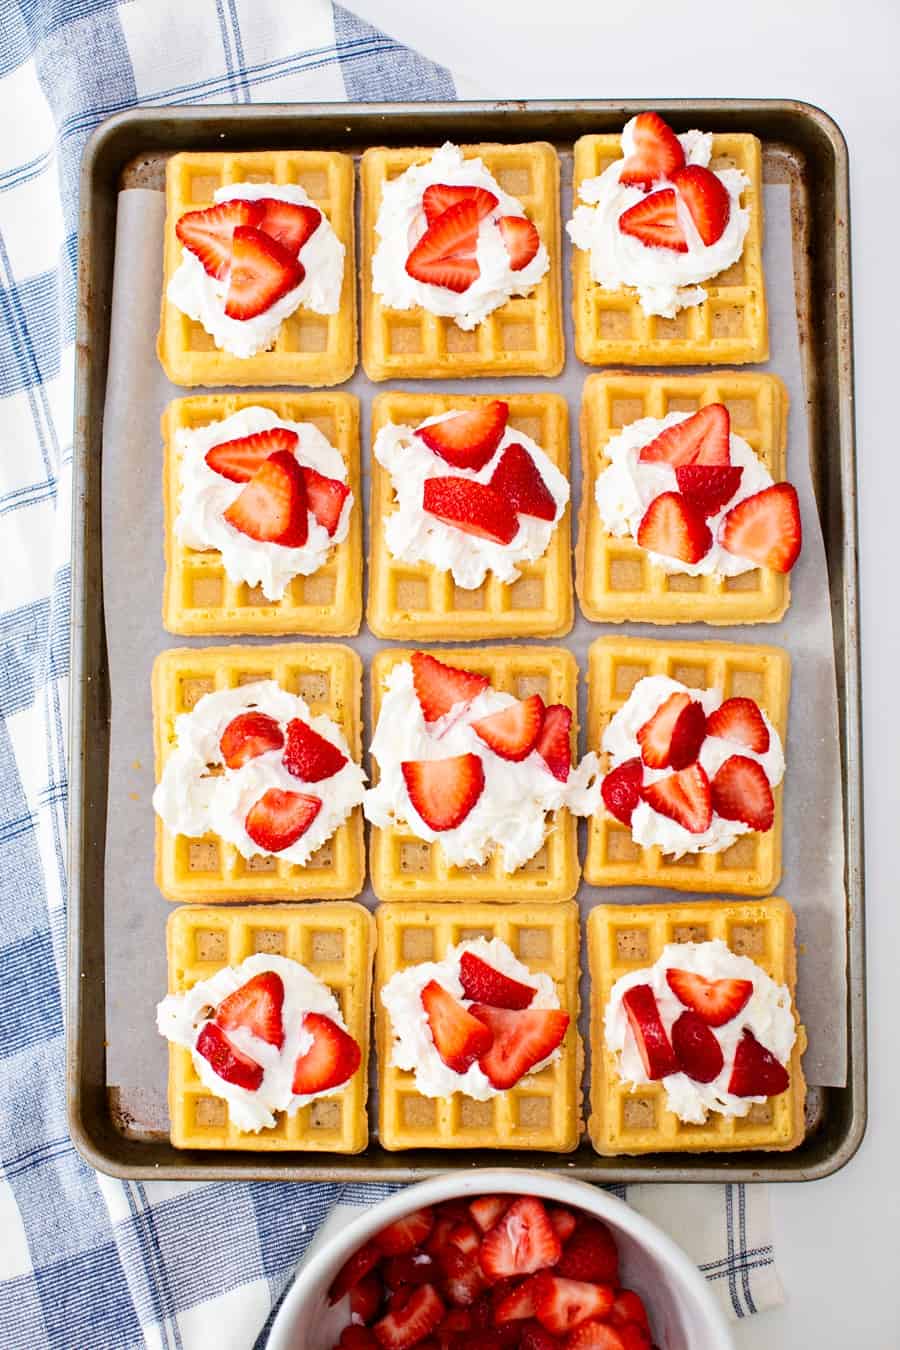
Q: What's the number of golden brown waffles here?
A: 12